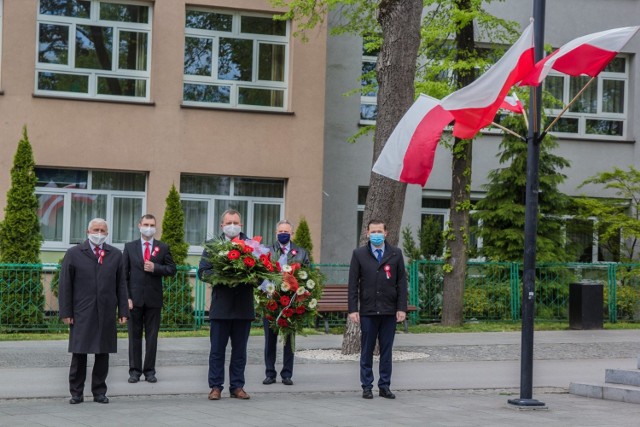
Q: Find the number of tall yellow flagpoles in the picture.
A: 0